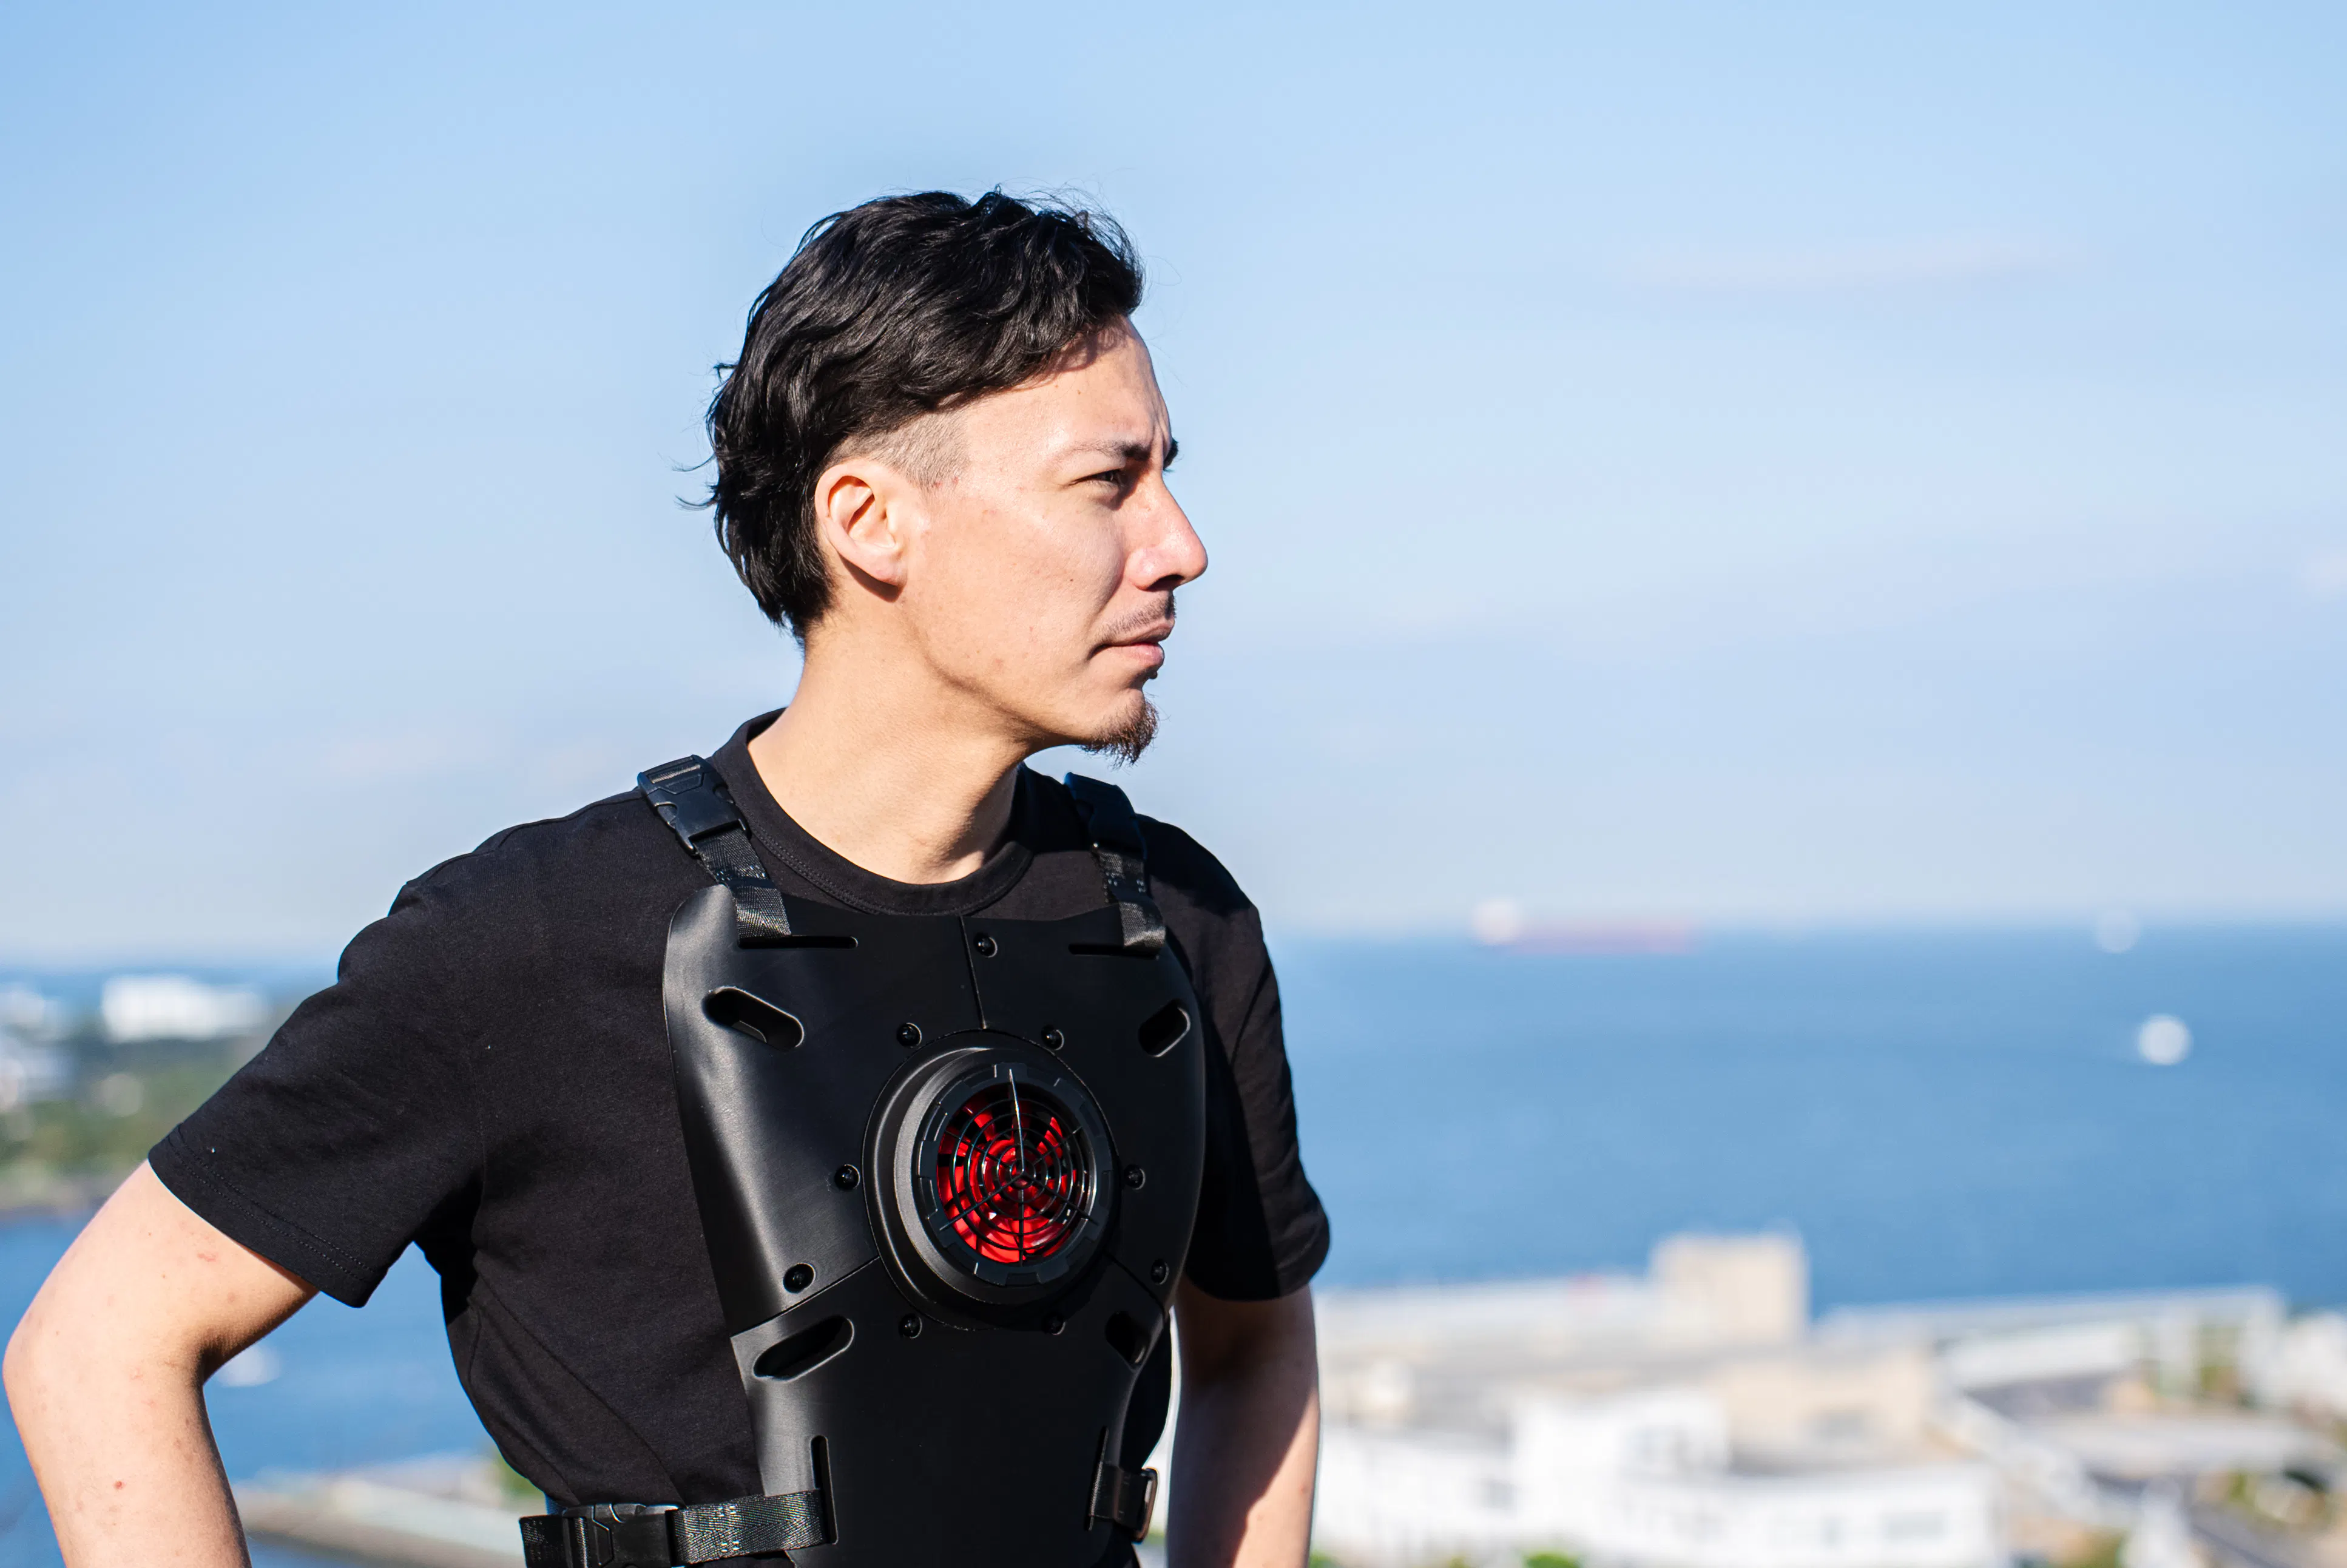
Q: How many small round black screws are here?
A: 9